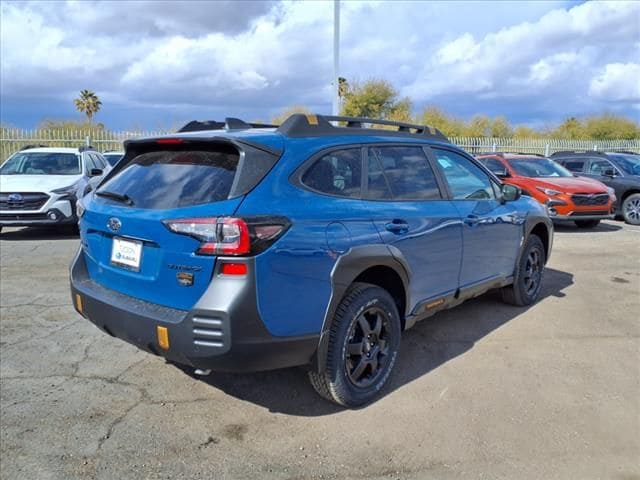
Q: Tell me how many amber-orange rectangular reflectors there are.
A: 2